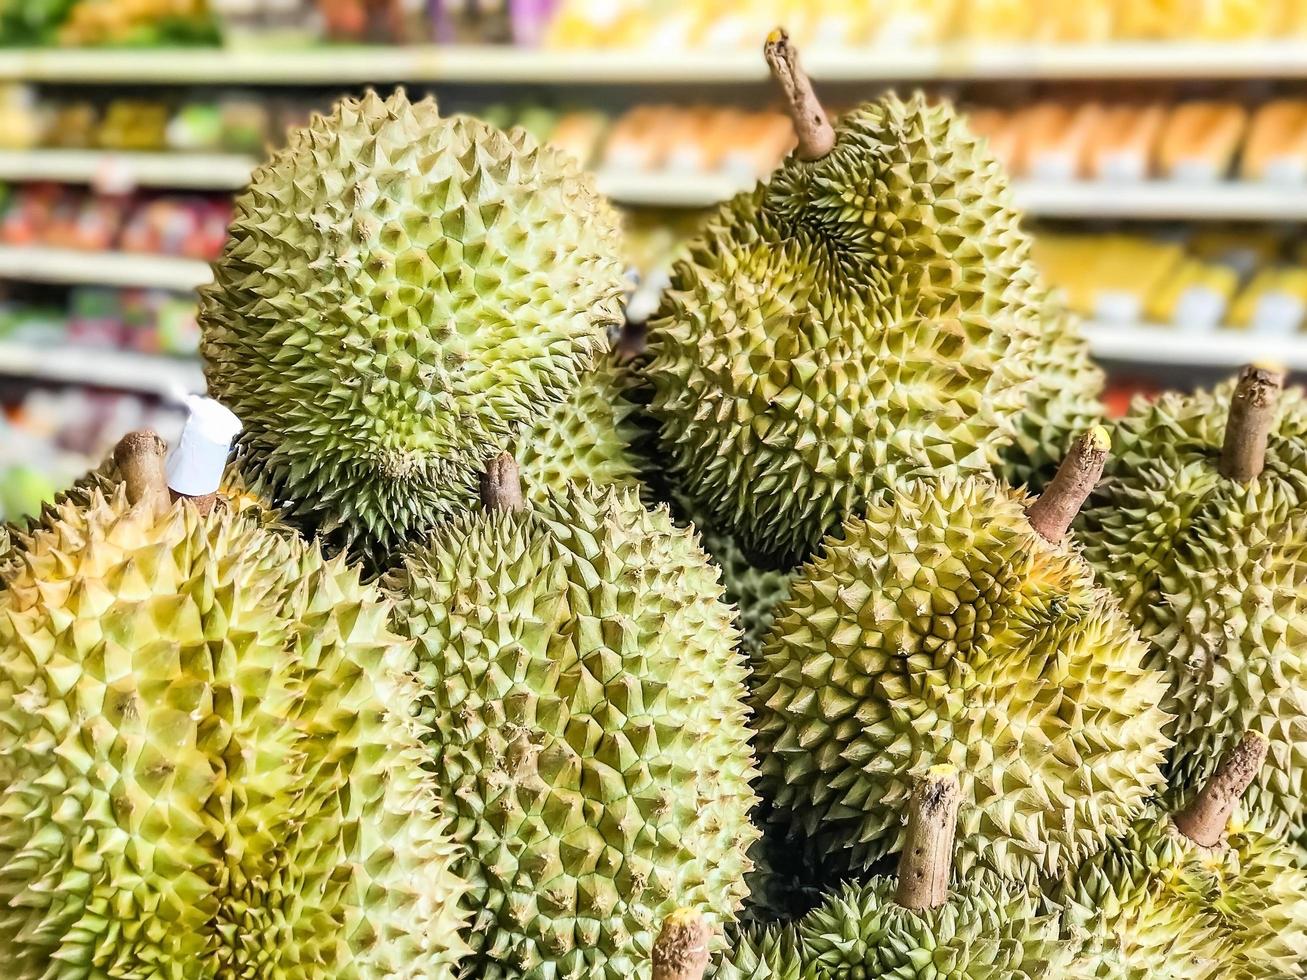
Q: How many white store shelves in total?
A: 4